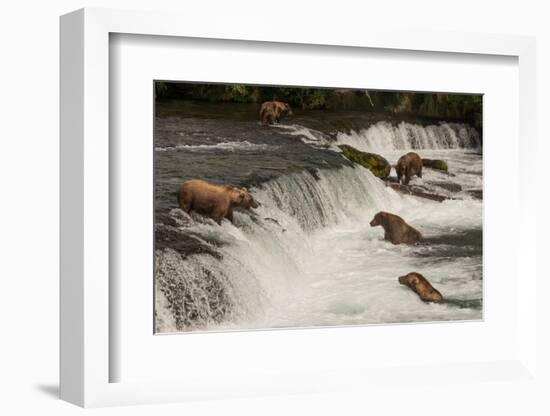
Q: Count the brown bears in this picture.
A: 5